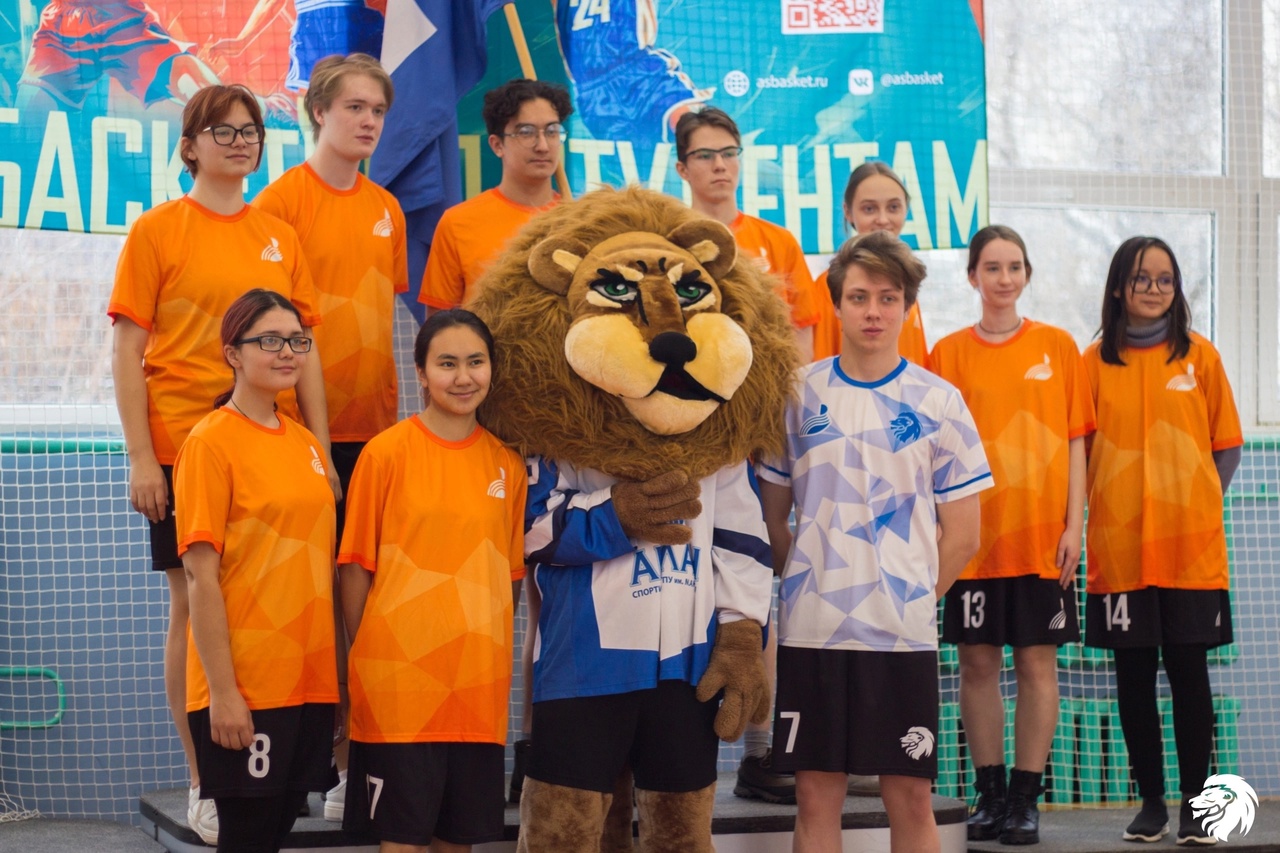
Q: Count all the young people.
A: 10